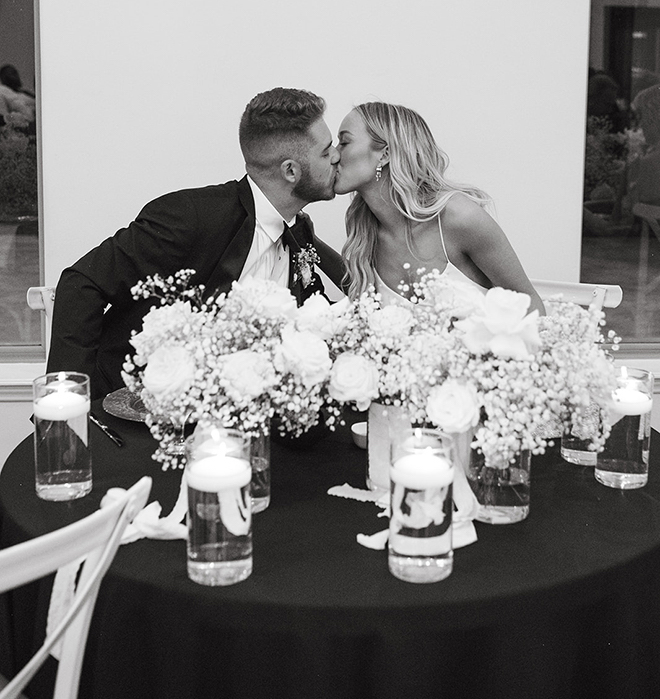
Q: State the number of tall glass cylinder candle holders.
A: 4